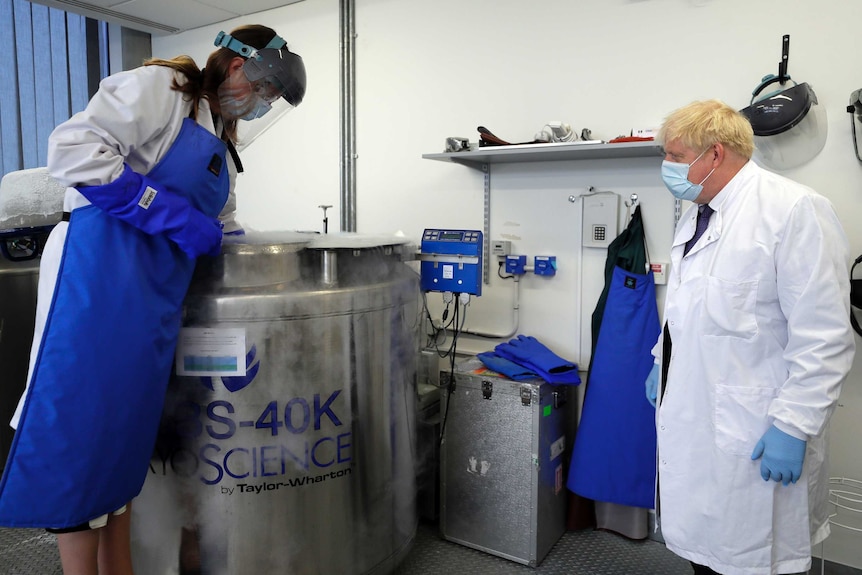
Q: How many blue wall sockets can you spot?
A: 2